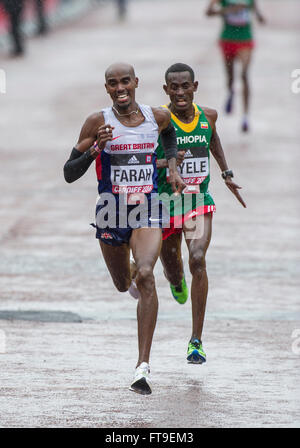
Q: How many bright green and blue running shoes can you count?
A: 2